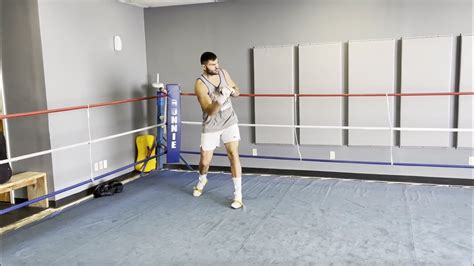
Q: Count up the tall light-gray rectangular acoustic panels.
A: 5